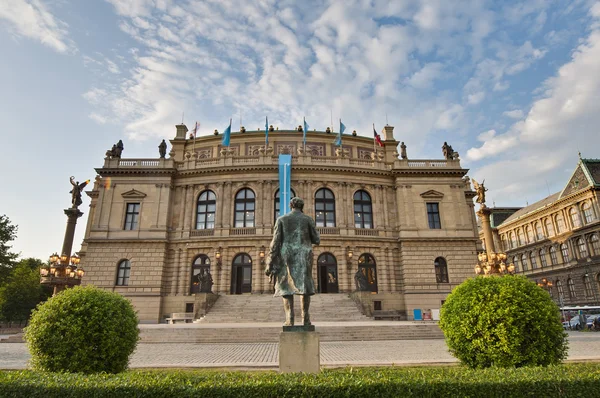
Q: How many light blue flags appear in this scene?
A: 4